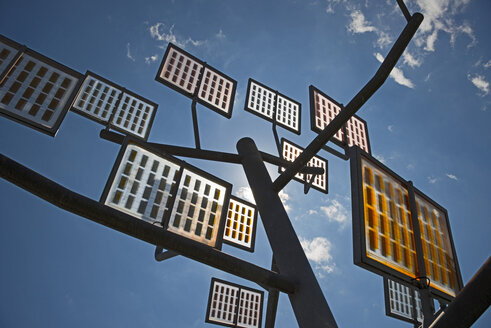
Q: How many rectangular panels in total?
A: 11